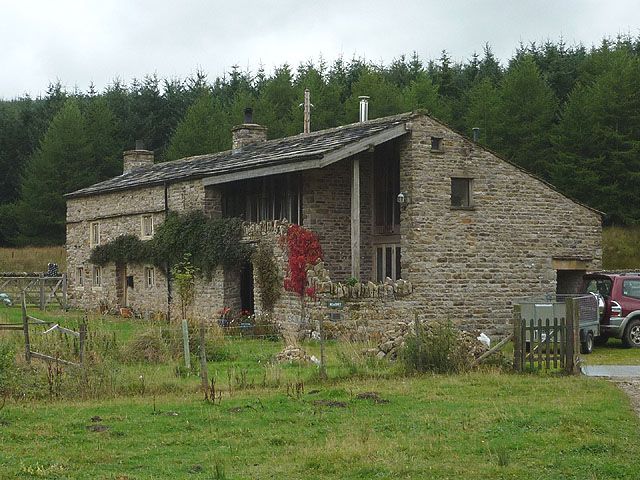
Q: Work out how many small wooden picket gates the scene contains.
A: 1